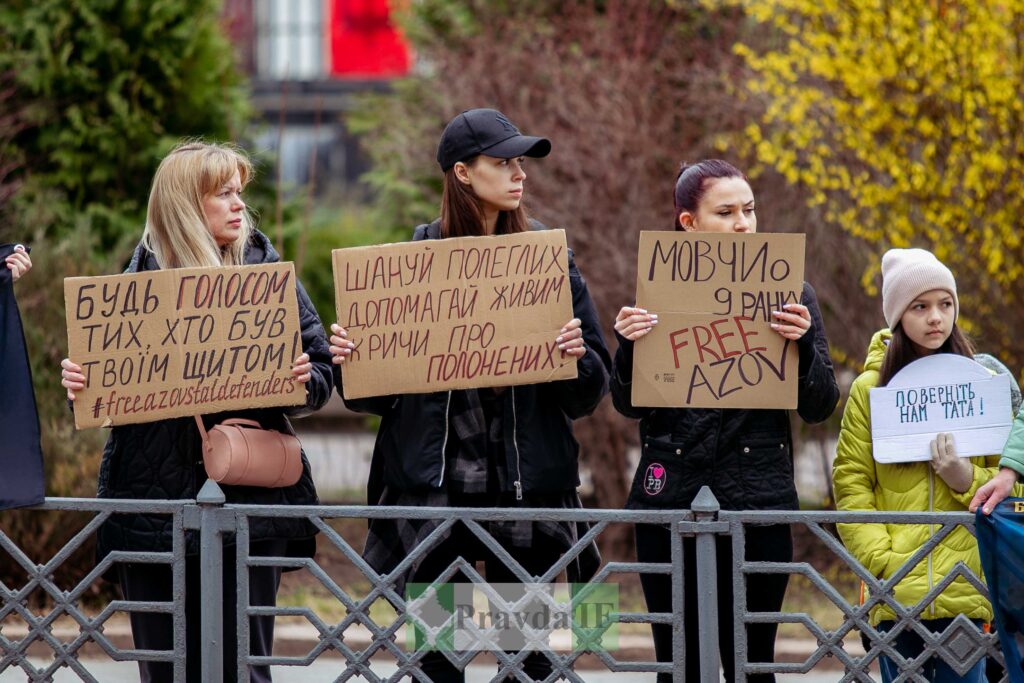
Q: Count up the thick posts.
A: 2